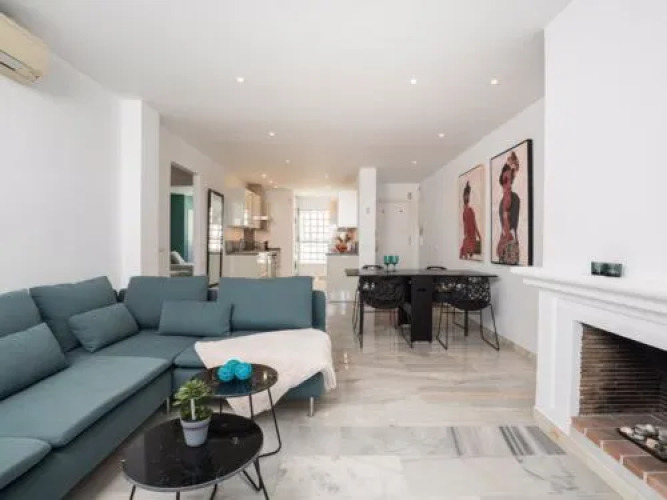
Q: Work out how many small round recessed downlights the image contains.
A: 11